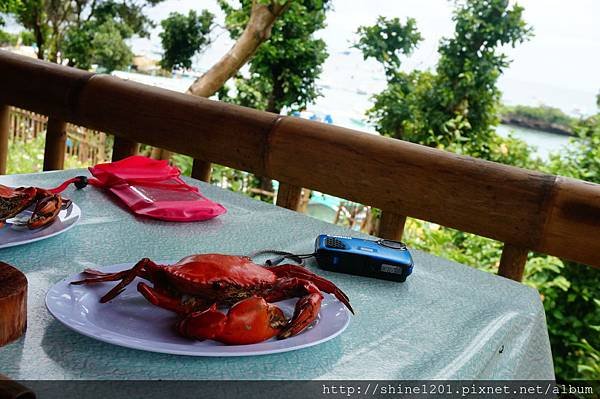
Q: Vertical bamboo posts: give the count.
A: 7